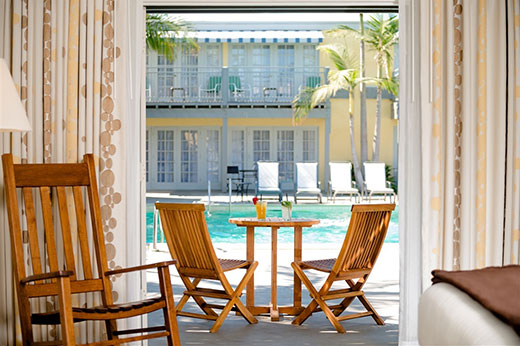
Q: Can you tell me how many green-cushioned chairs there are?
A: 3